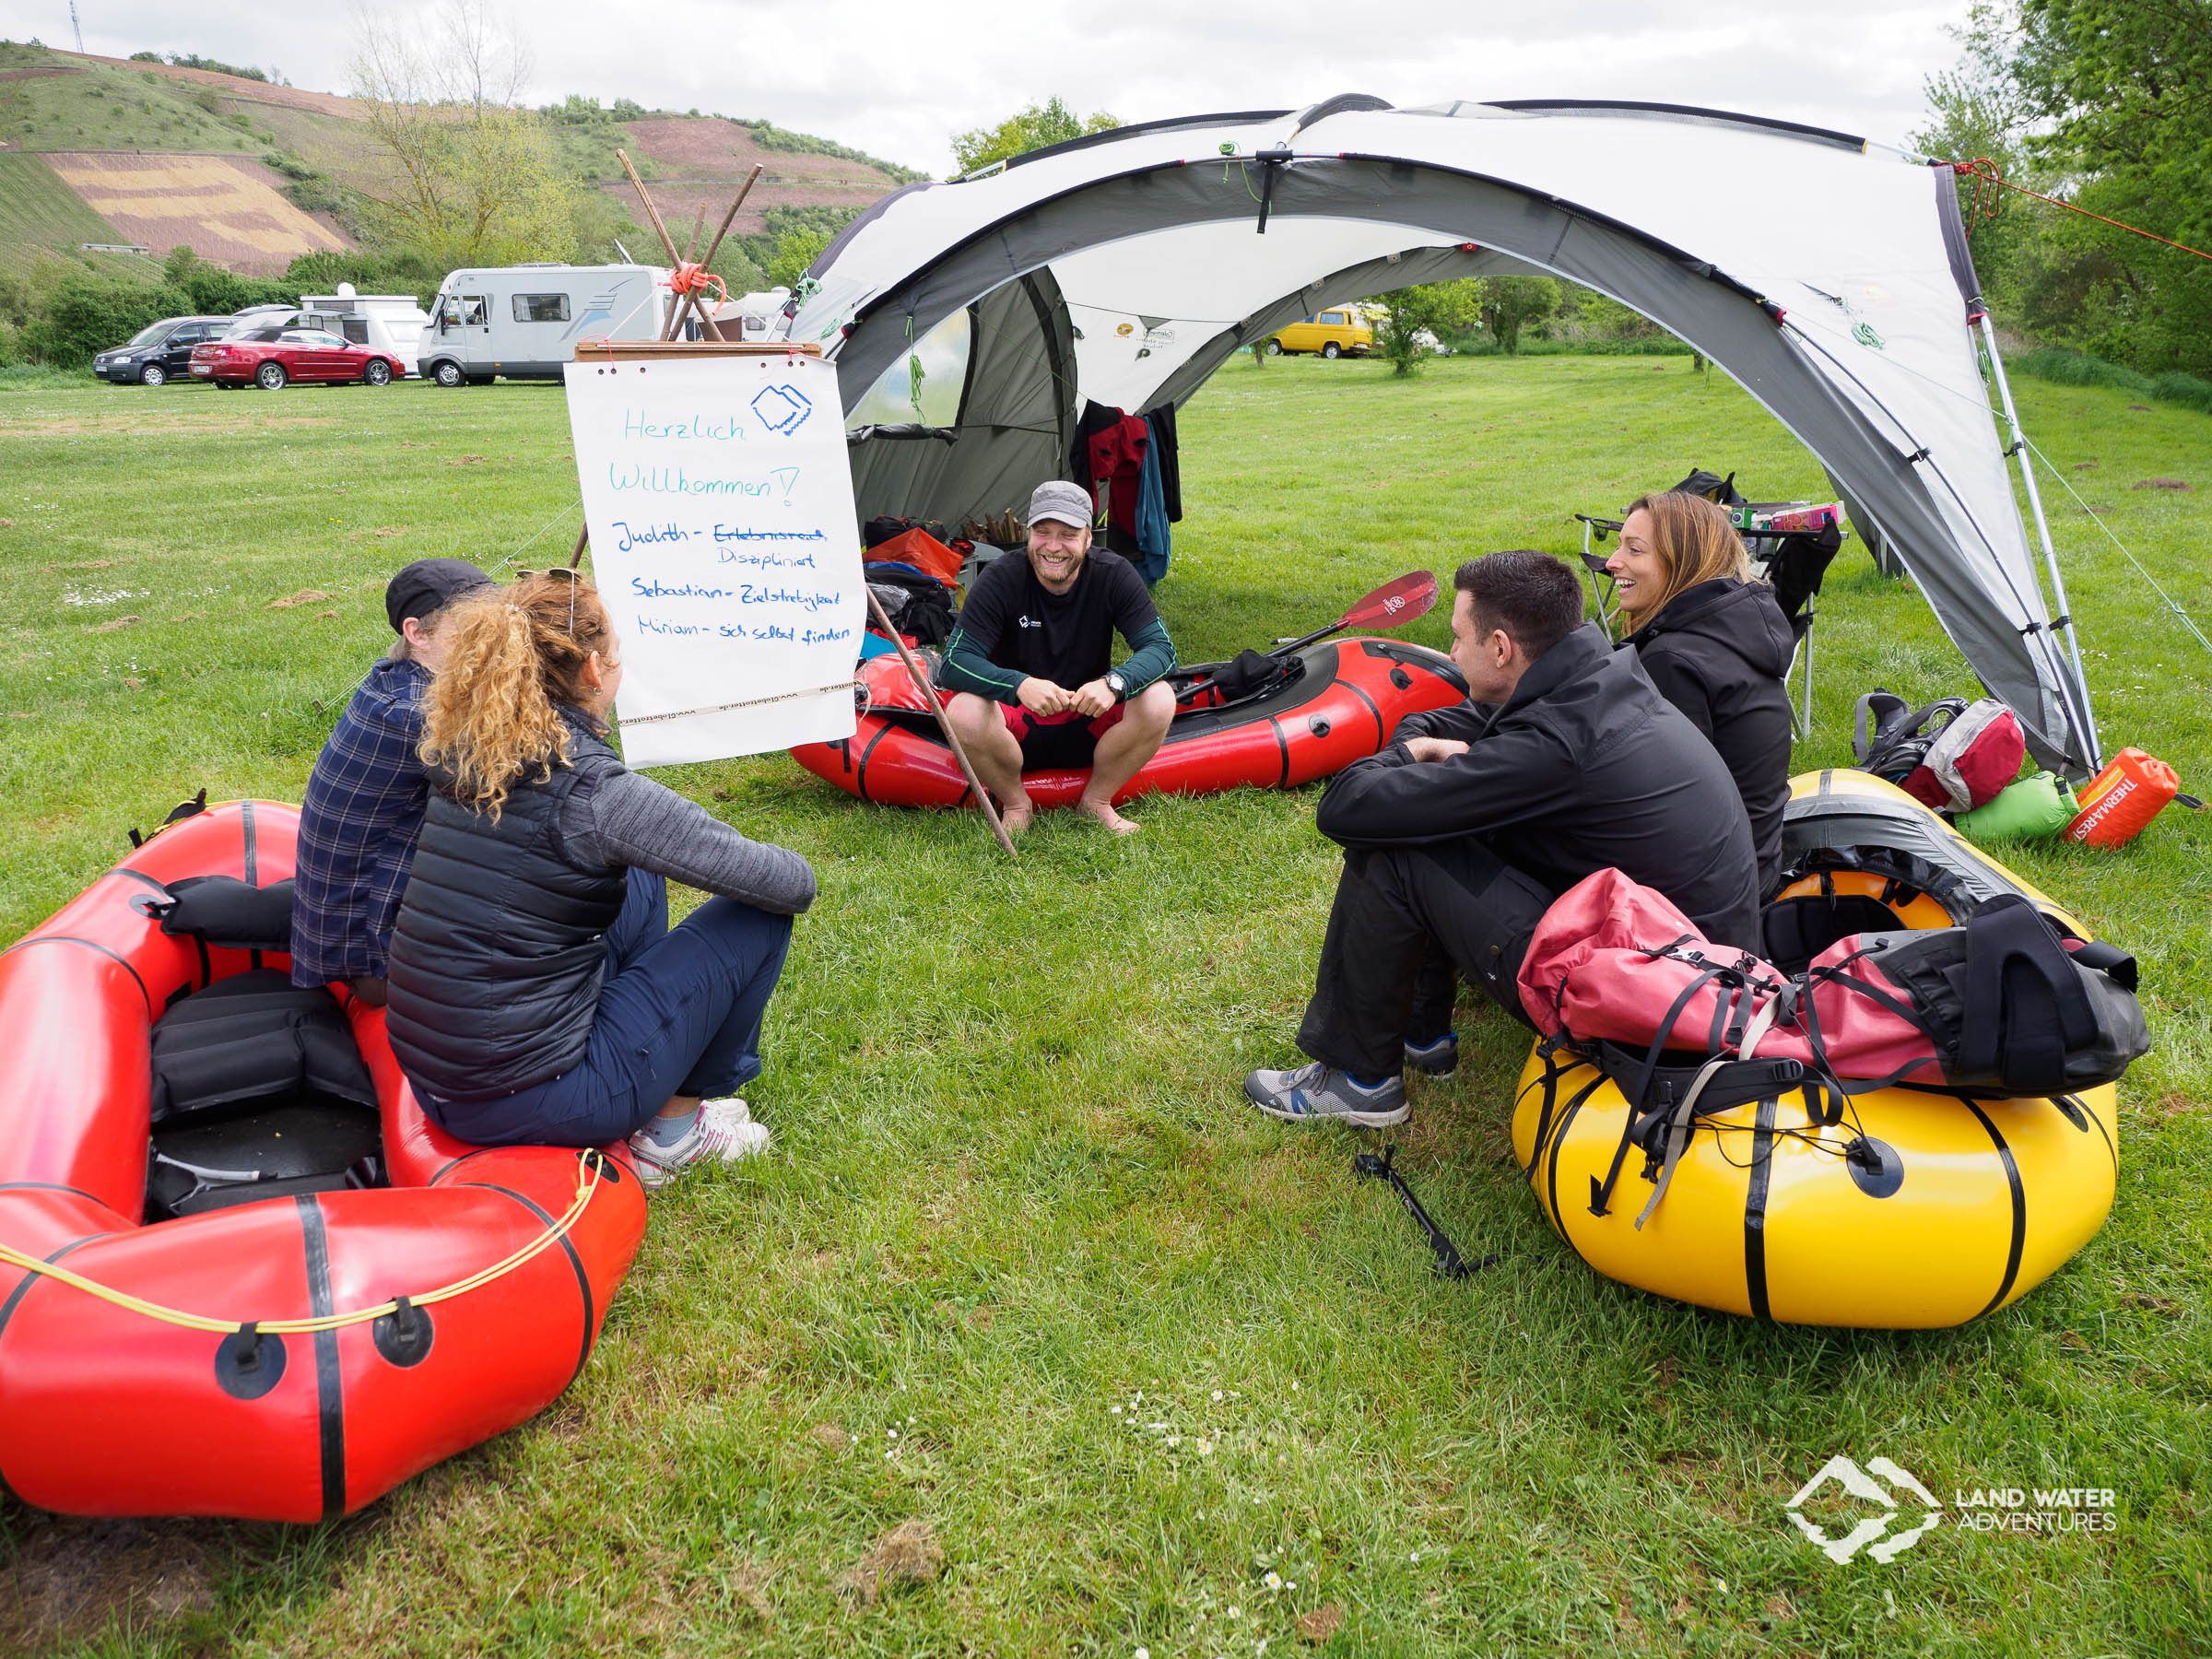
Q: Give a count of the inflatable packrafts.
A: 3